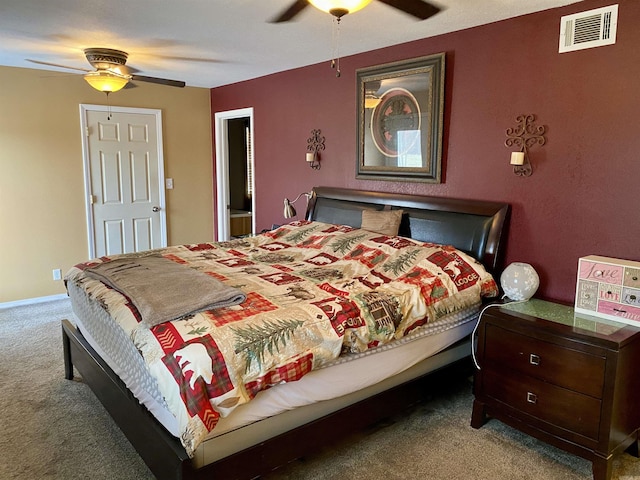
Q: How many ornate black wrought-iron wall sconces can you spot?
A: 2